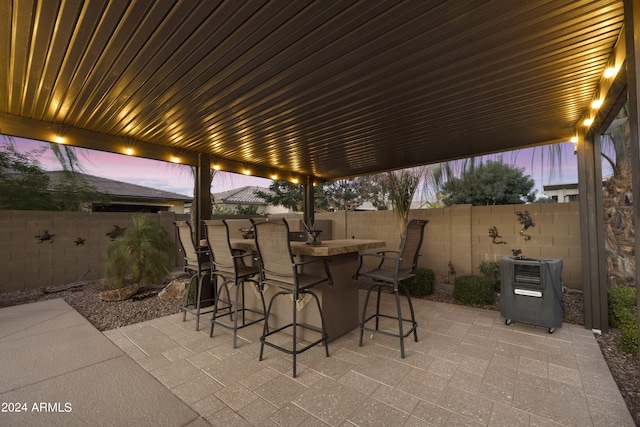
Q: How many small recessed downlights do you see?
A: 12